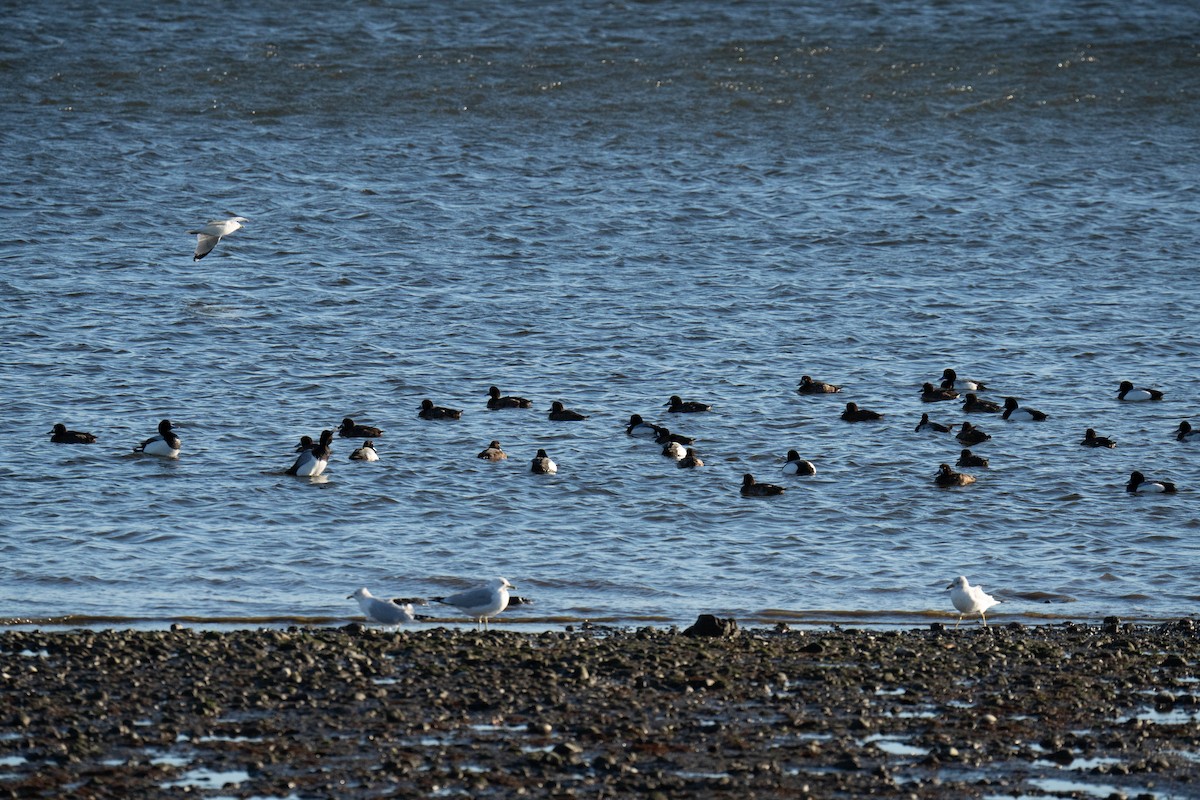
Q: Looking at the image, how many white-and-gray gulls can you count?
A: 4